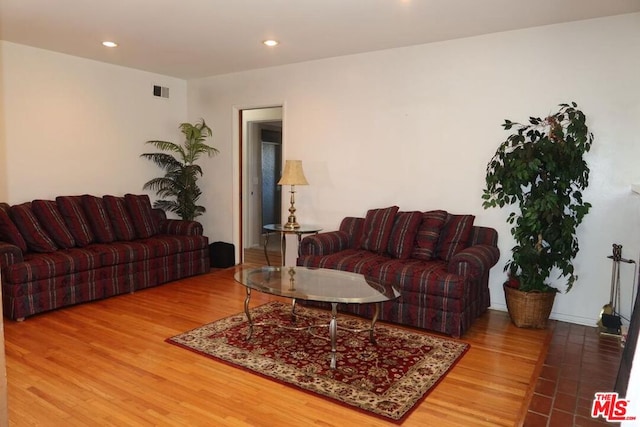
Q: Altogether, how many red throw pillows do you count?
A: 11